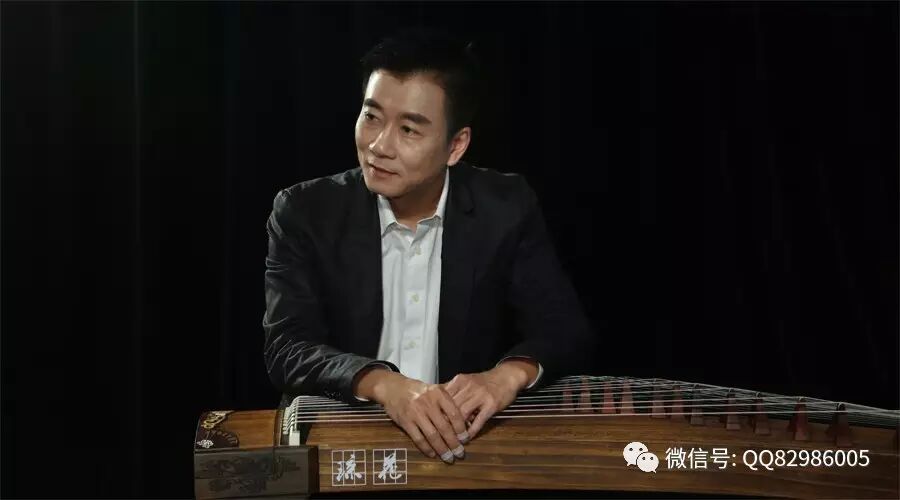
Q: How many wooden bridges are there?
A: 11